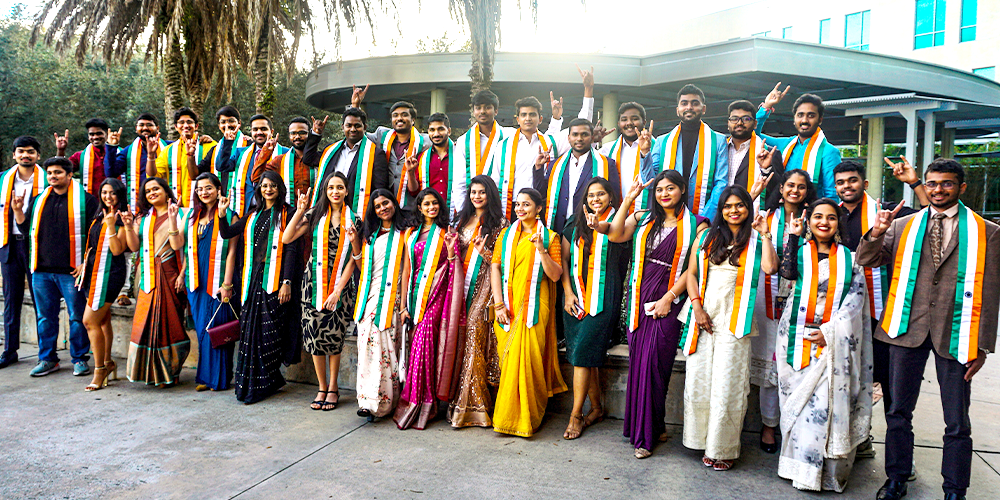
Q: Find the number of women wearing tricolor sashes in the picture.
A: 14